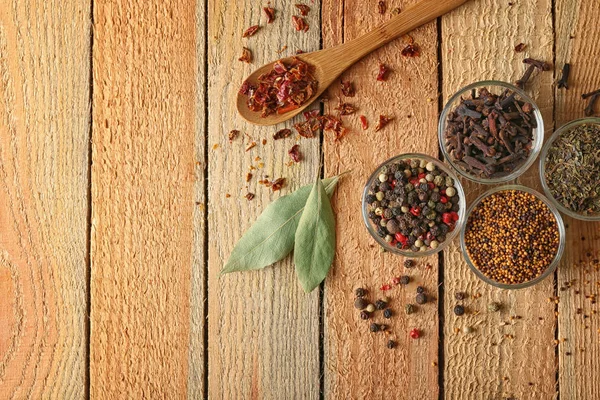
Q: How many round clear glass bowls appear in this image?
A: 4